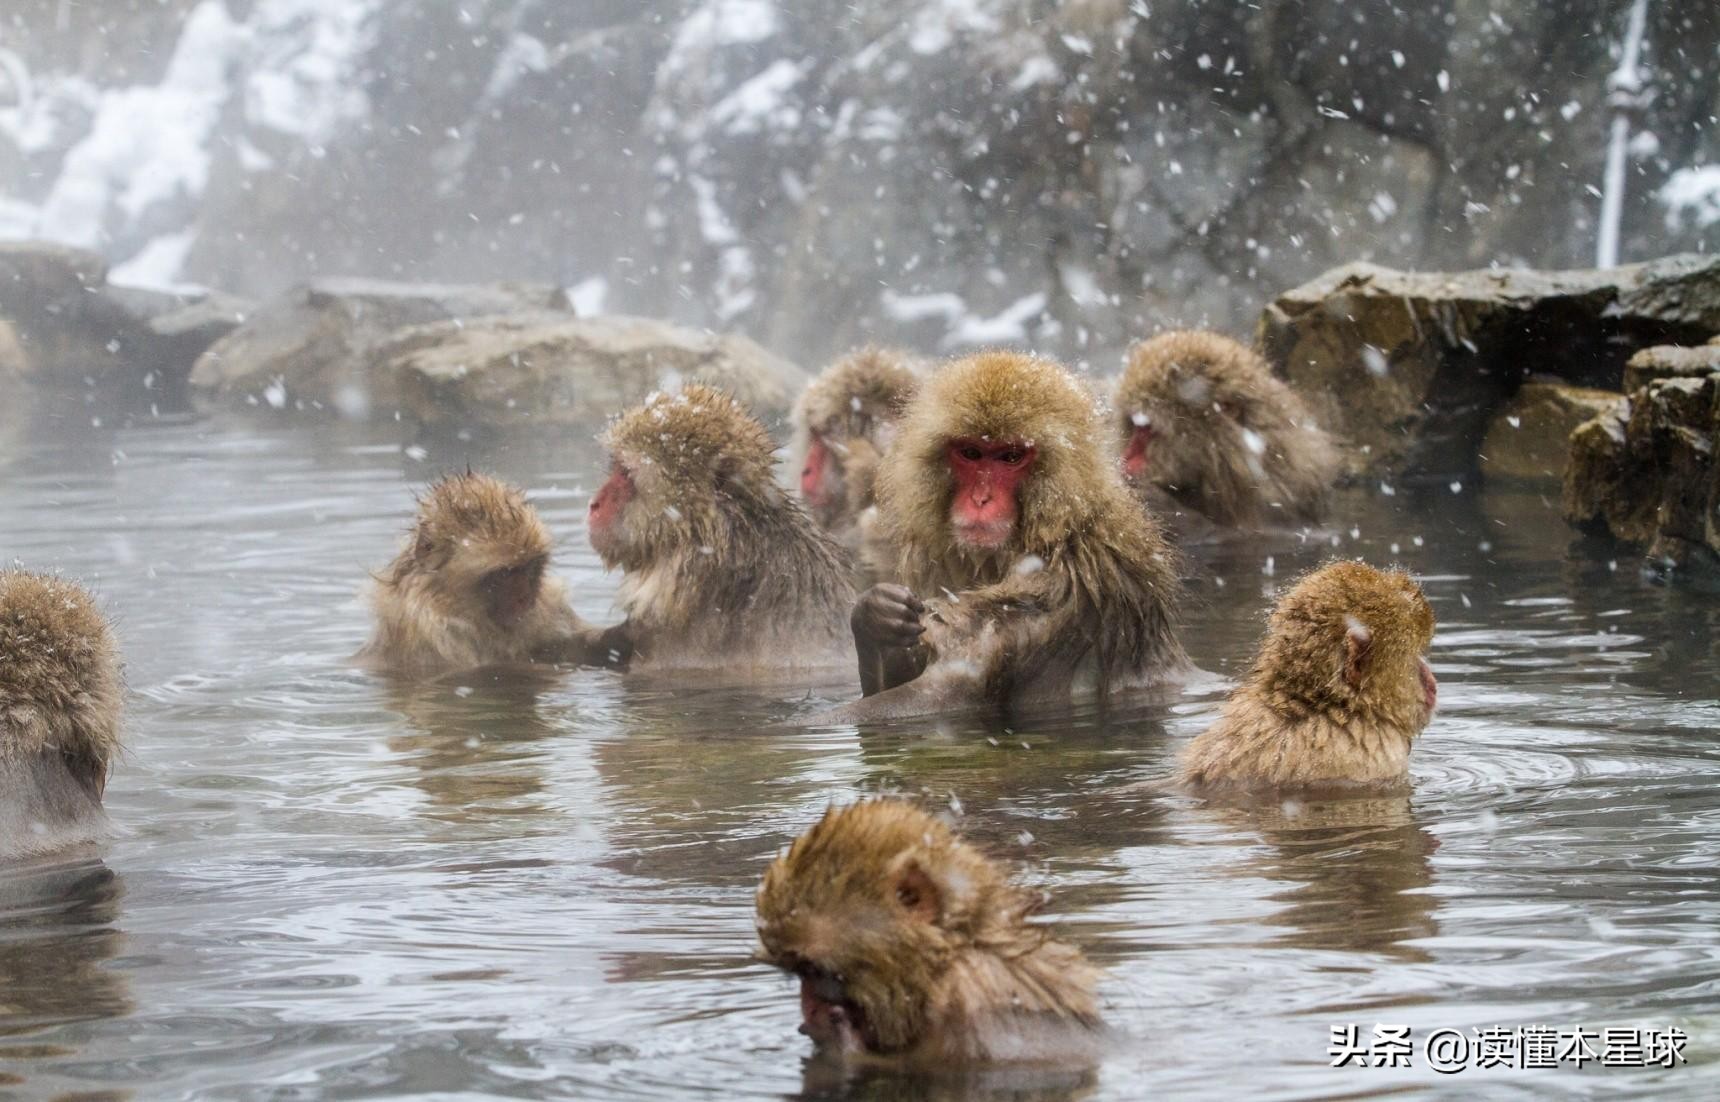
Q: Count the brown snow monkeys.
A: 8